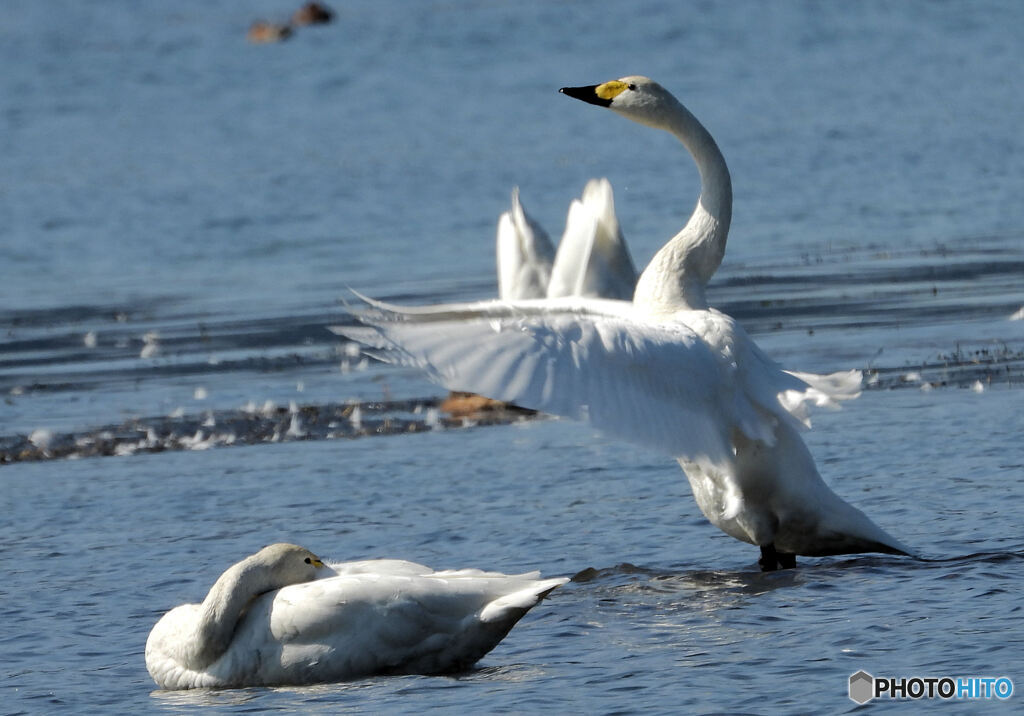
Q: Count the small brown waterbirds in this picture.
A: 2